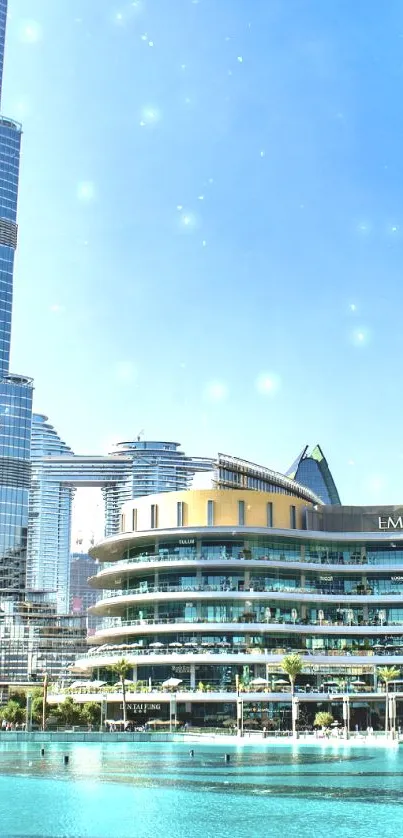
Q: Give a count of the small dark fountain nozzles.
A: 4